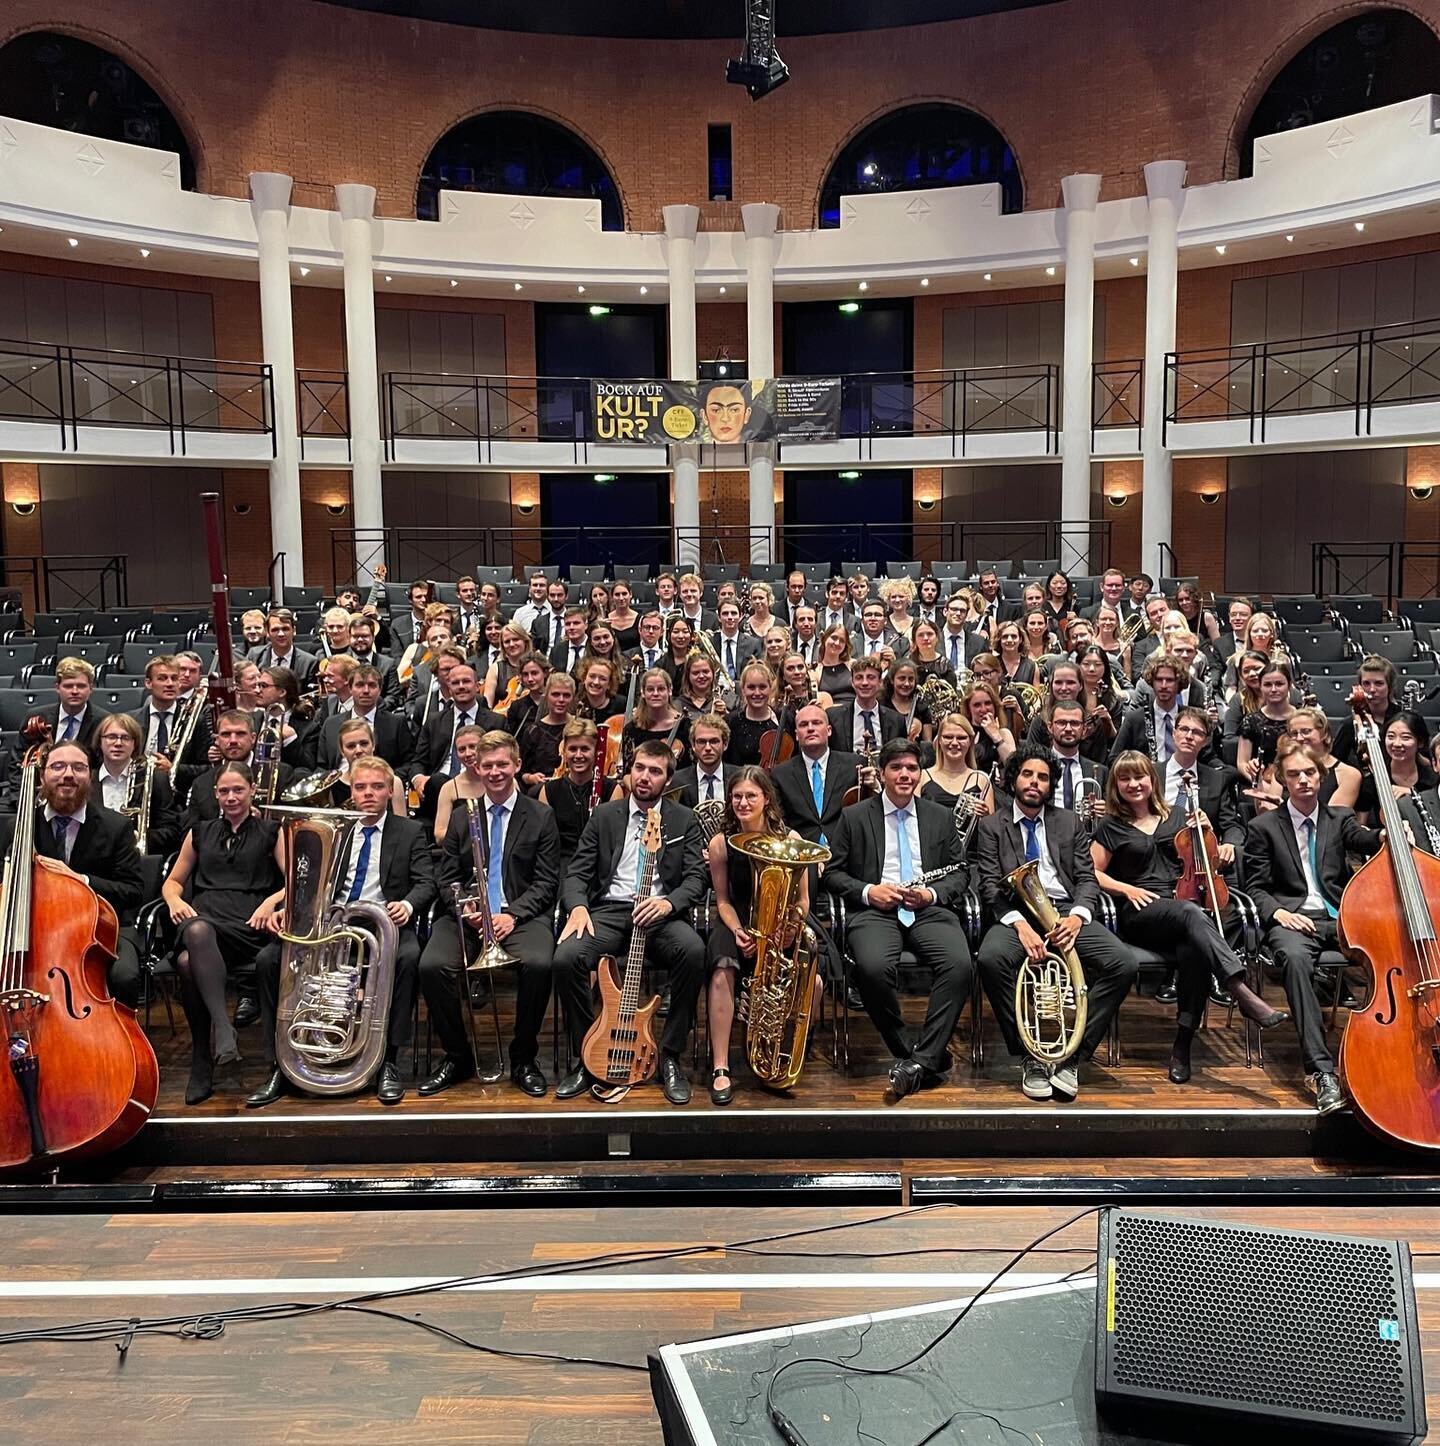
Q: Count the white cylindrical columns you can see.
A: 6